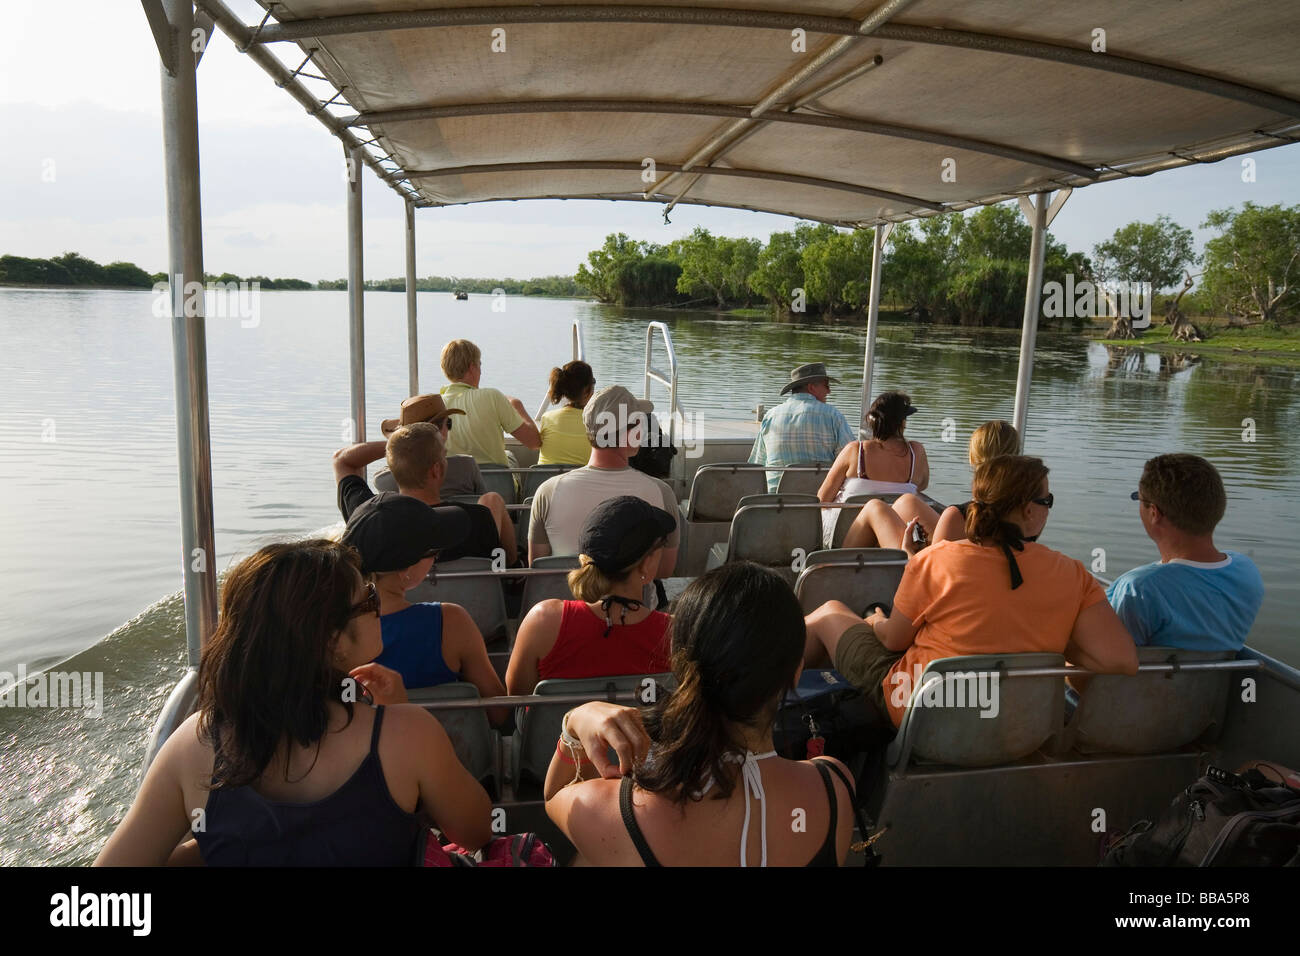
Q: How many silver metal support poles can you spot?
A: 5